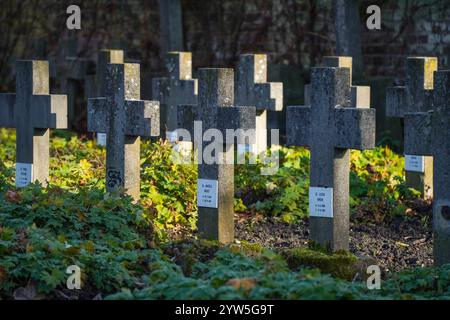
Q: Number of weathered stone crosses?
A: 10